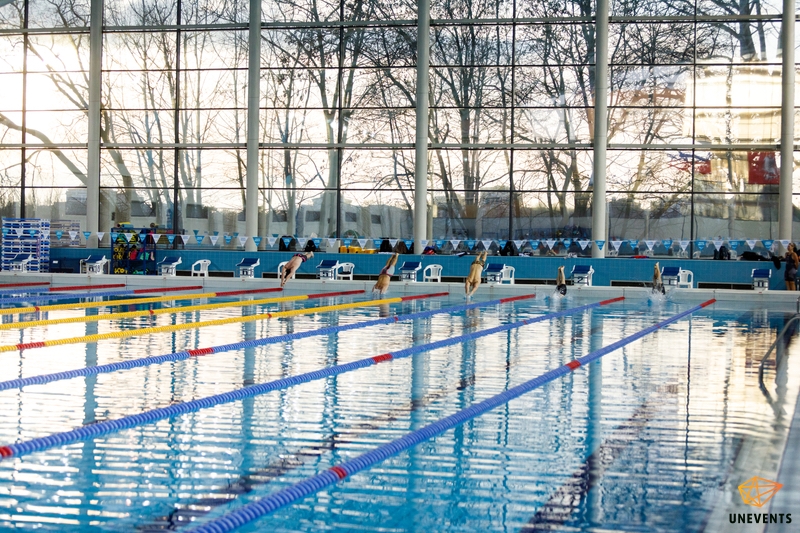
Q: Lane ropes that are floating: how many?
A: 9